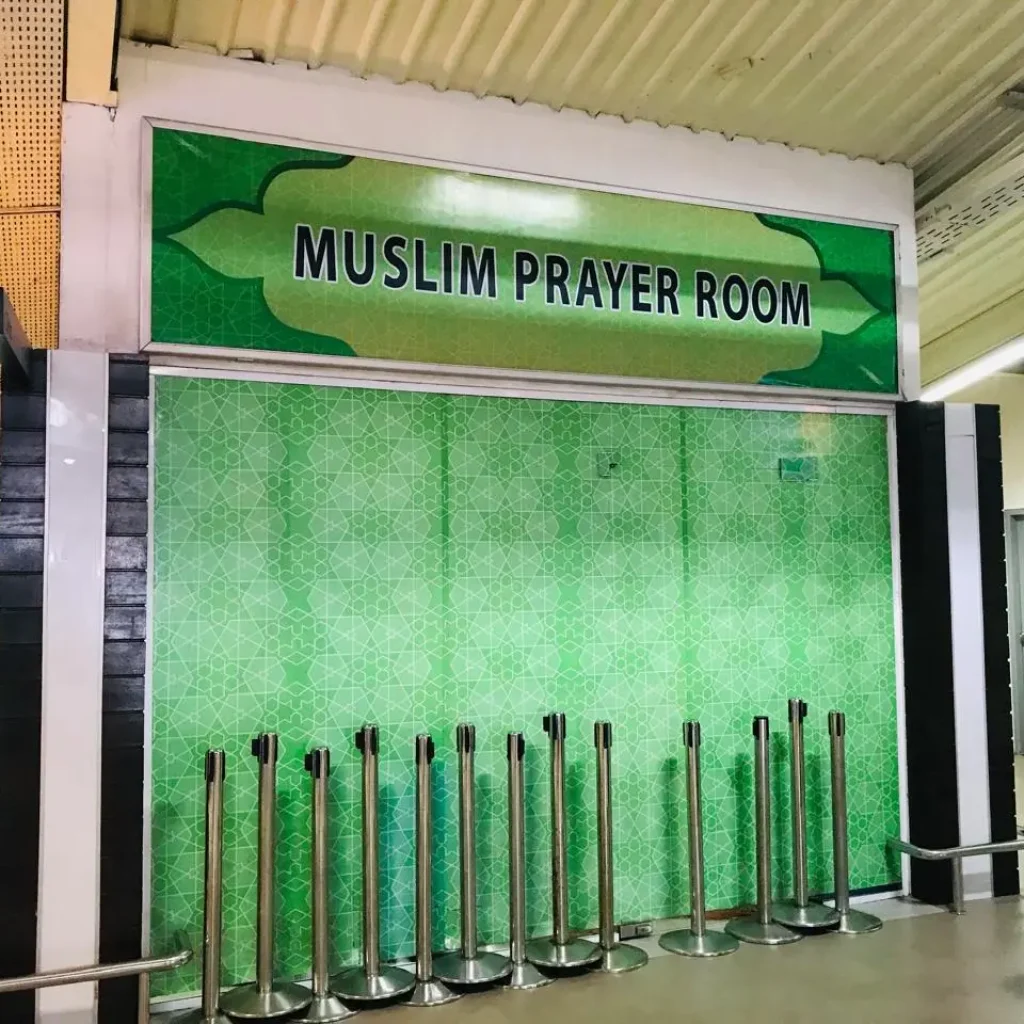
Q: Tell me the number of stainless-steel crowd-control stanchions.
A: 13